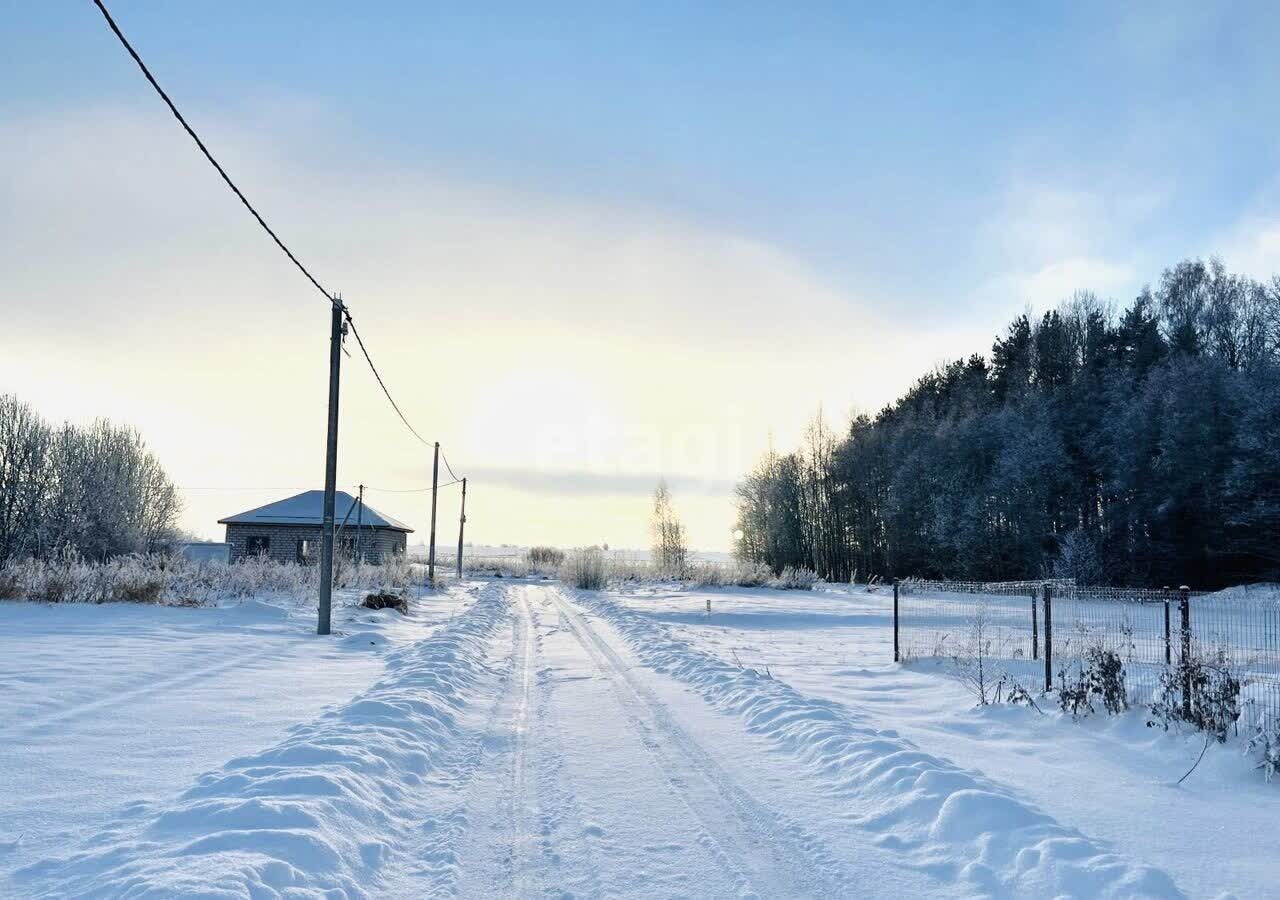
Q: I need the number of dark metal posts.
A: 5